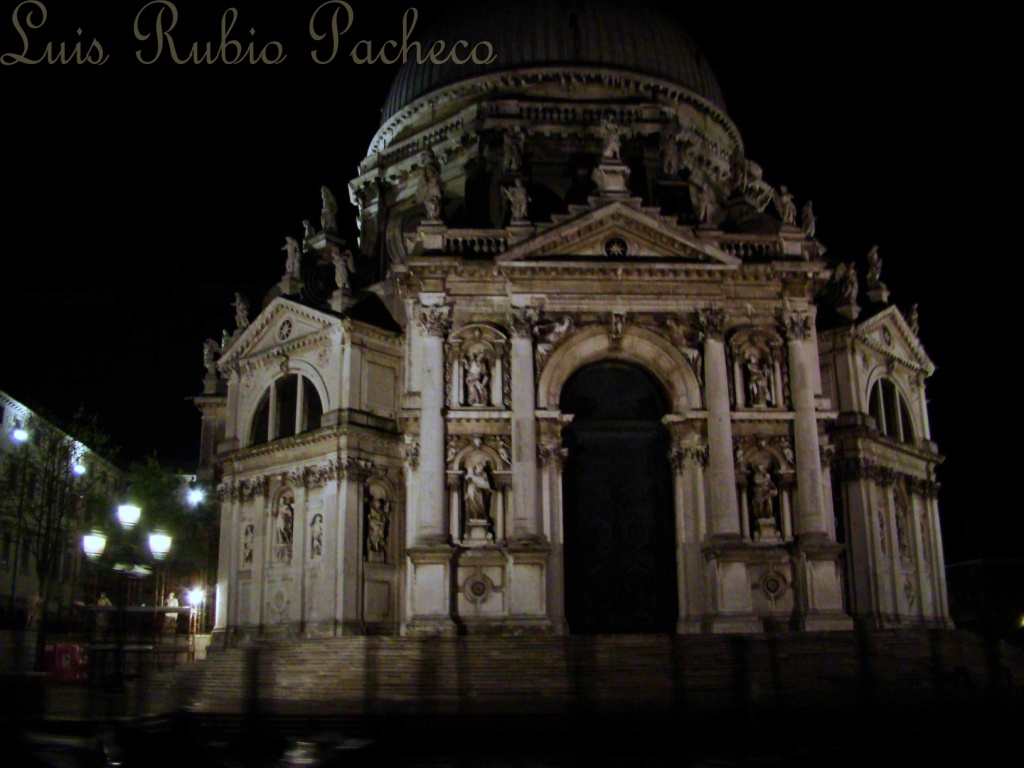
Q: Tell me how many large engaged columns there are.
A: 4